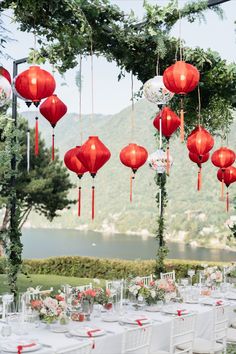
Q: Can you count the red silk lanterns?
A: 12